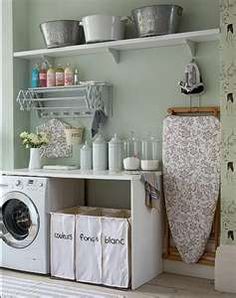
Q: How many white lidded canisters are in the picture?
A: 3